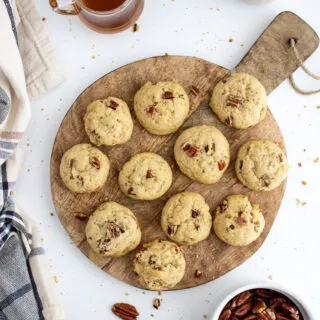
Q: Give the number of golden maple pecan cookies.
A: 11